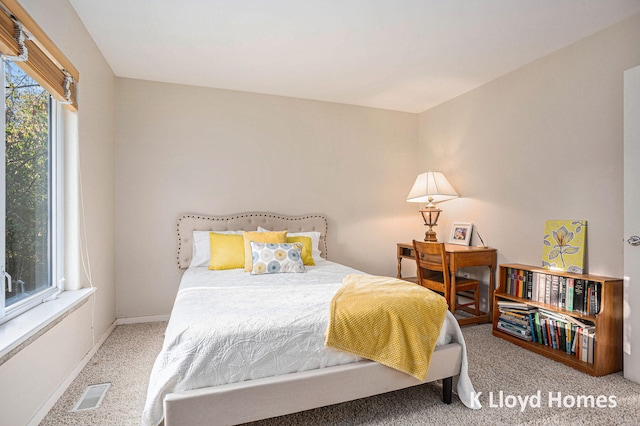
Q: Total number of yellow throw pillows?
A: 3